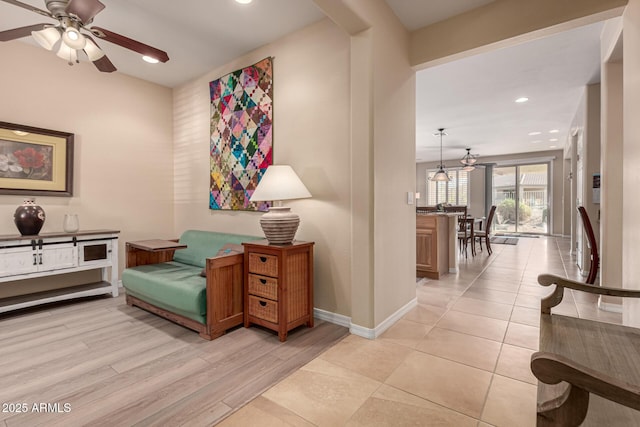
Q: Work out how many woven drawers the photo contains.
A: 3